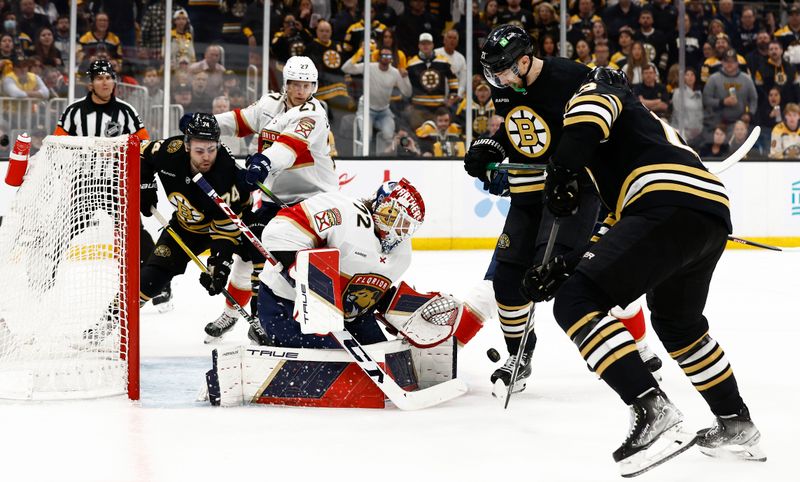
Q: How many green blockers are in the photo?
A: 0